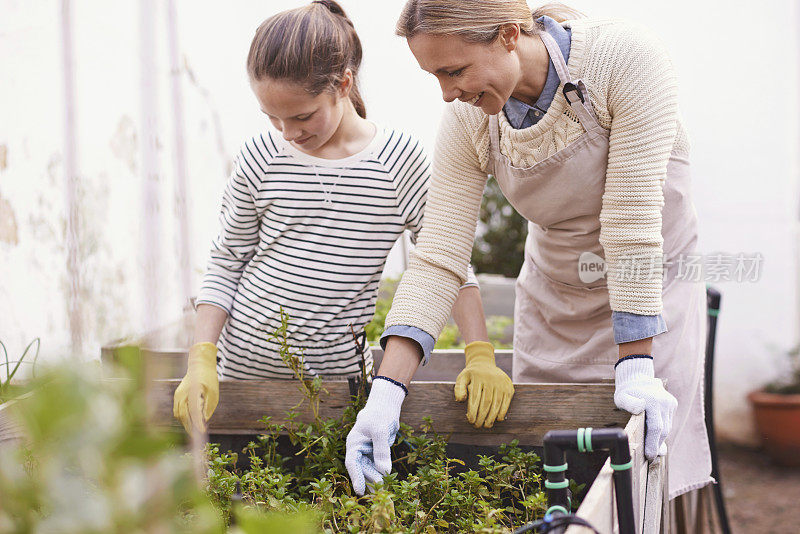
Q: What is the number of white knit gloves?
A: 2